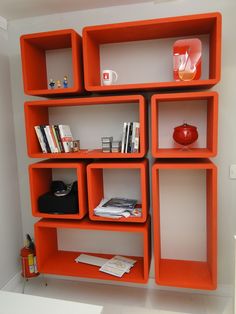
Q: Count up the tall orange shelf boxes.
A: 1